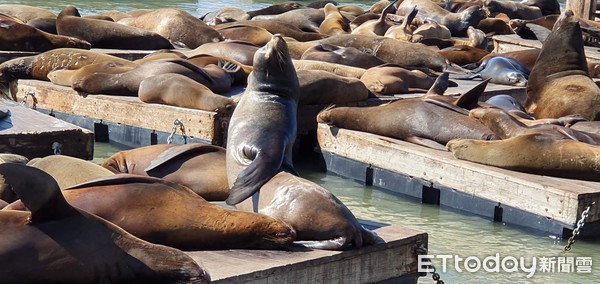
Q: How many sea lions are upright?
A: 2